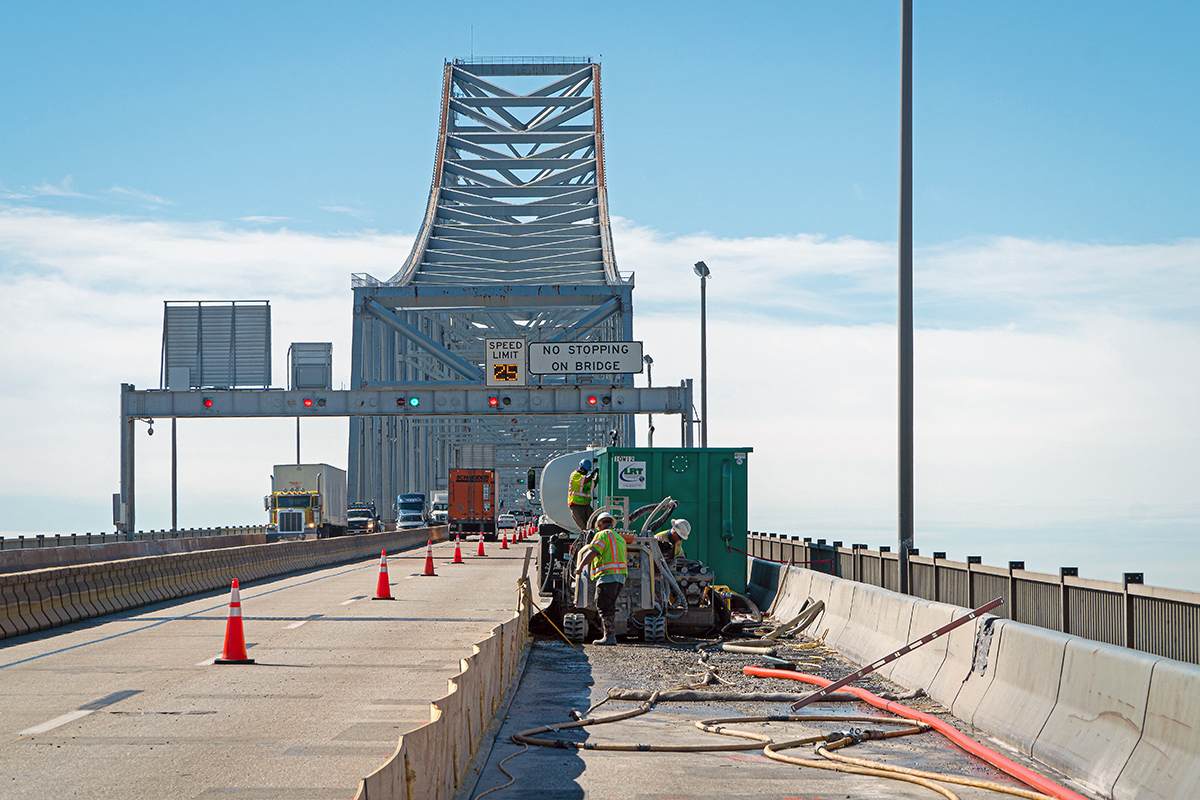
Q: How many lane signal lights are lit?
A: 5